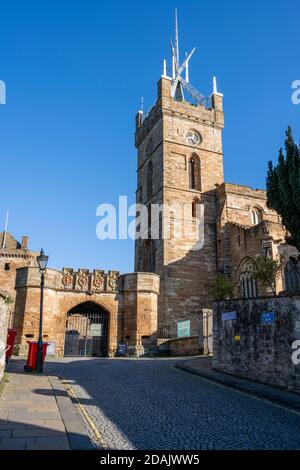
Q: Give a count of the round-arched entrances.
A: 1